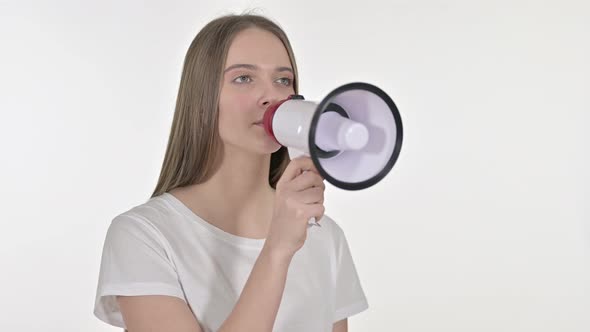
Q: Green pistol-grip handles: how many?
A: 0